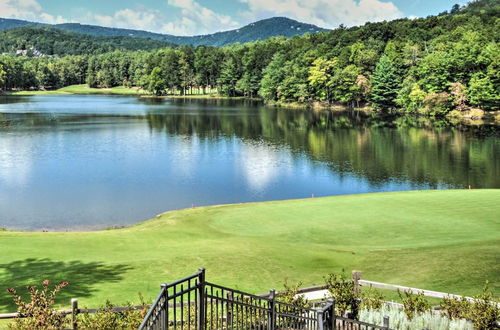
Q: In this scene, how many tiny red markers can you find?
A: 3